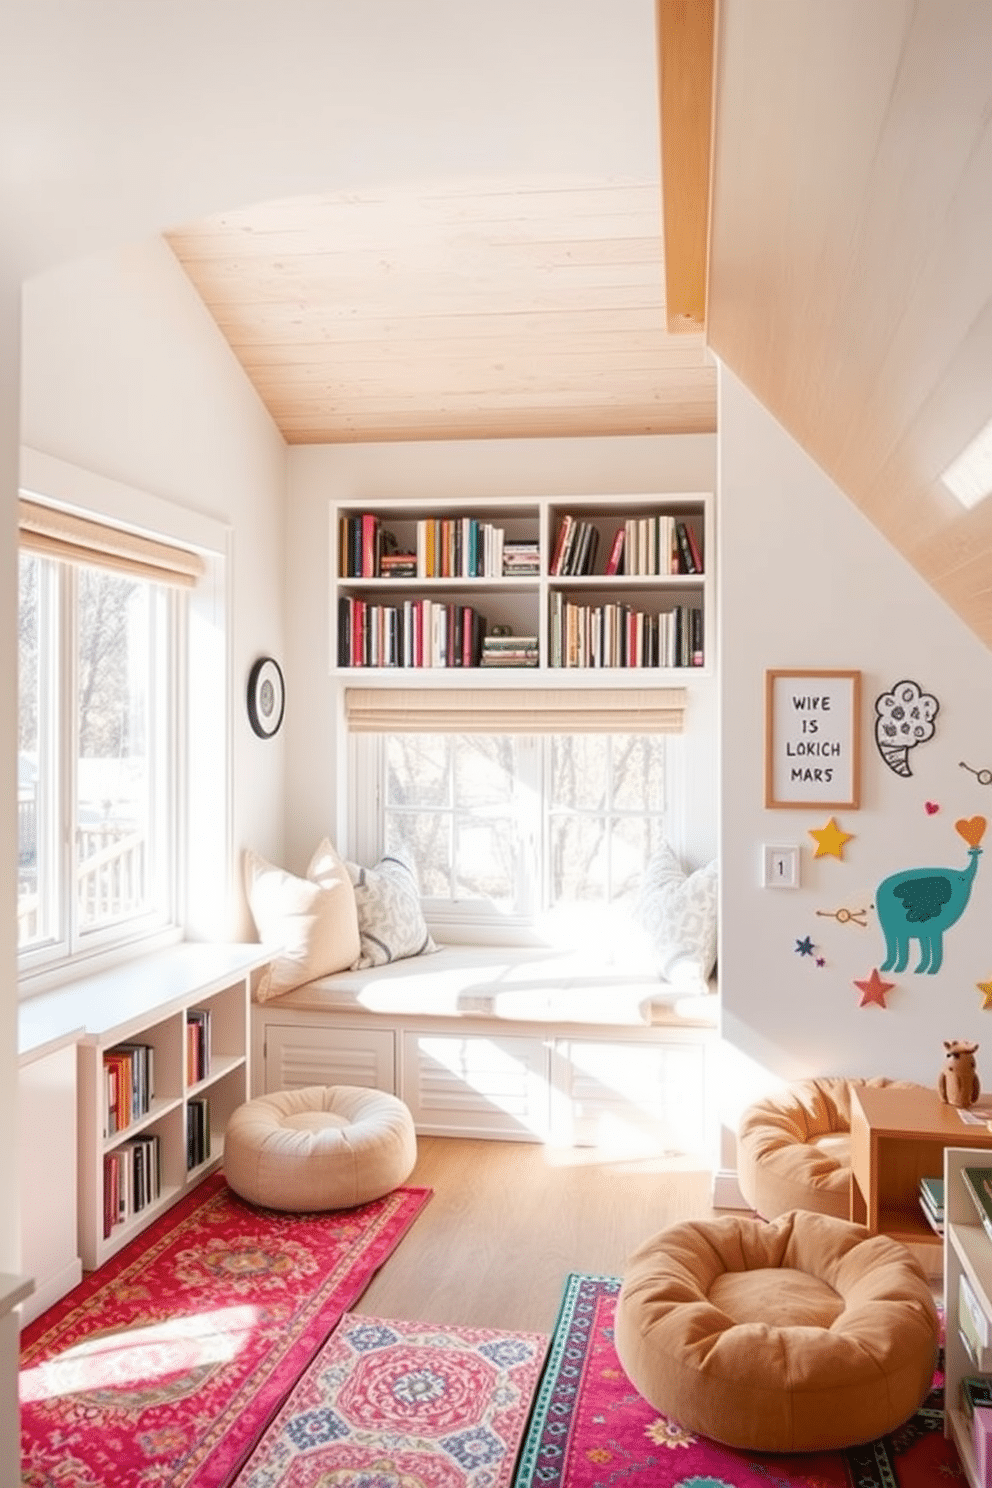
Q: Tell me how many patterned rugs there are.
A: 3